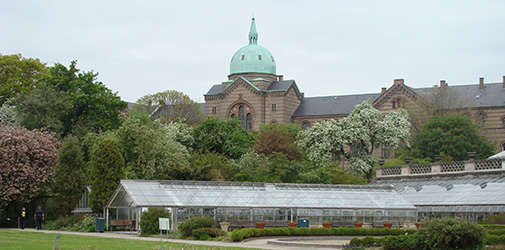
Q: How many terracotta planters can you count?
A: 6